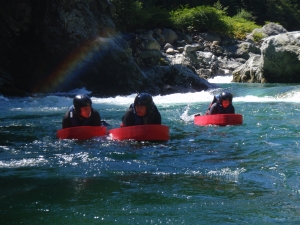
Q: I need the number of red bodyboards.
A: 3